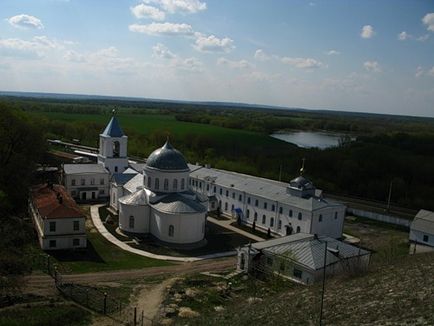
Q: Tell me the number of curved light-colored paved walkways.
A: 1